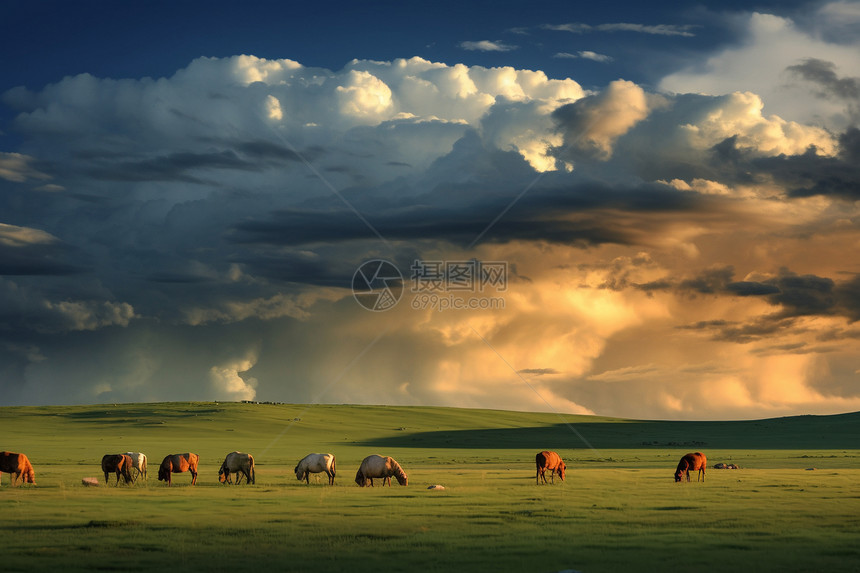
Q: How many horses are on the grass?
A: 9